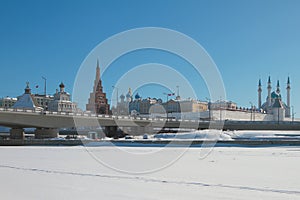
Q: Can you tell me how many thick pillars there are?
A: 2